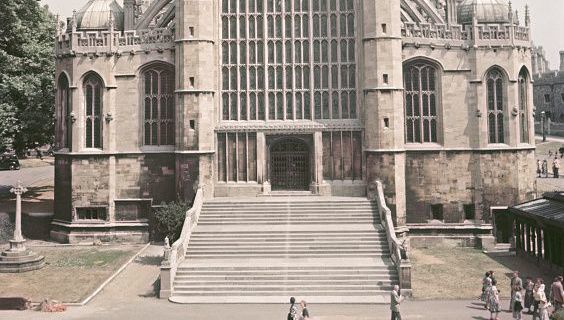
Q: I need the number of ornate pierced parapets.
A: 2